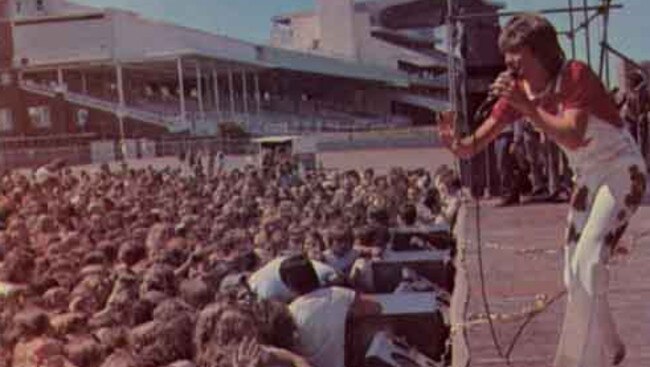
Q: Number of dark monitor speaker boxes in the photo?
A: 3